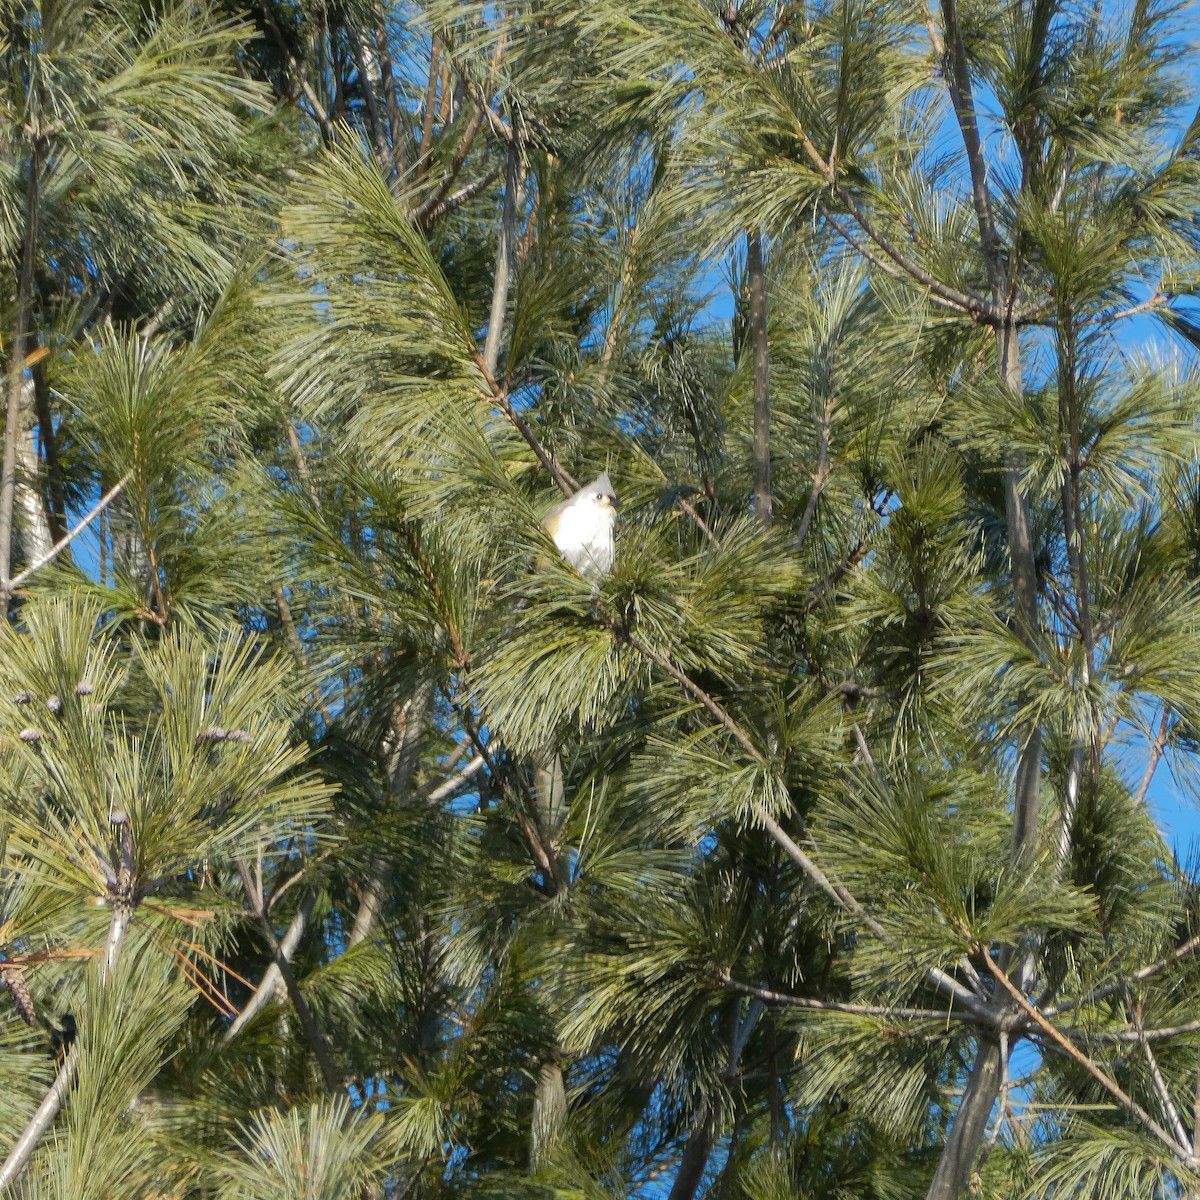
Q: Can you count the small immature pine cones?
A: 7